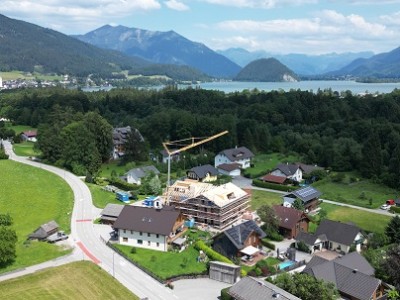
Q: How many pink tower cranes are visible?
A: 0